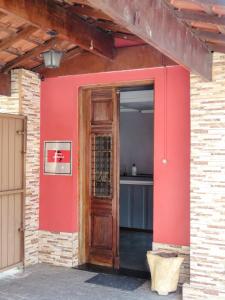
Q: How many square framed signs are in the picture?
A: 1